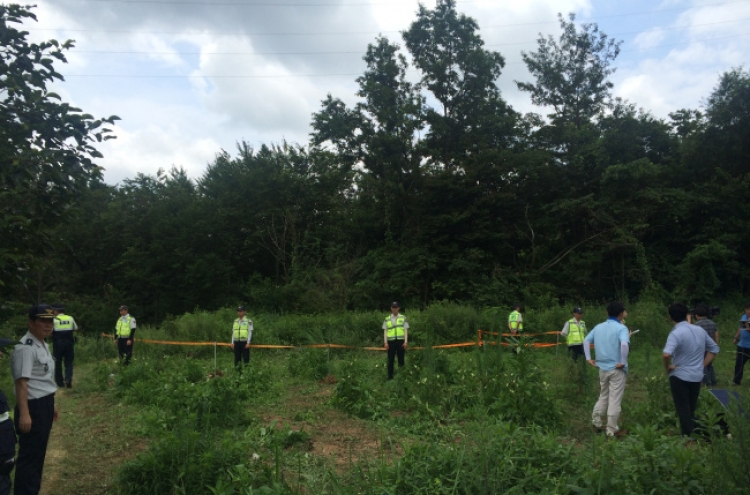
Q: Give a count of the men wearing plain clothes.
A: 4